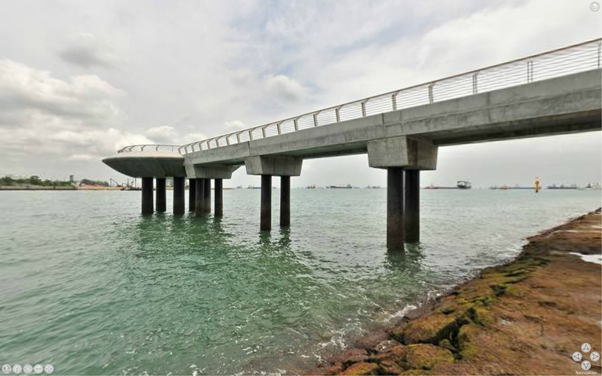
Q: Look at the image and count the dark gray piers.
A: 11